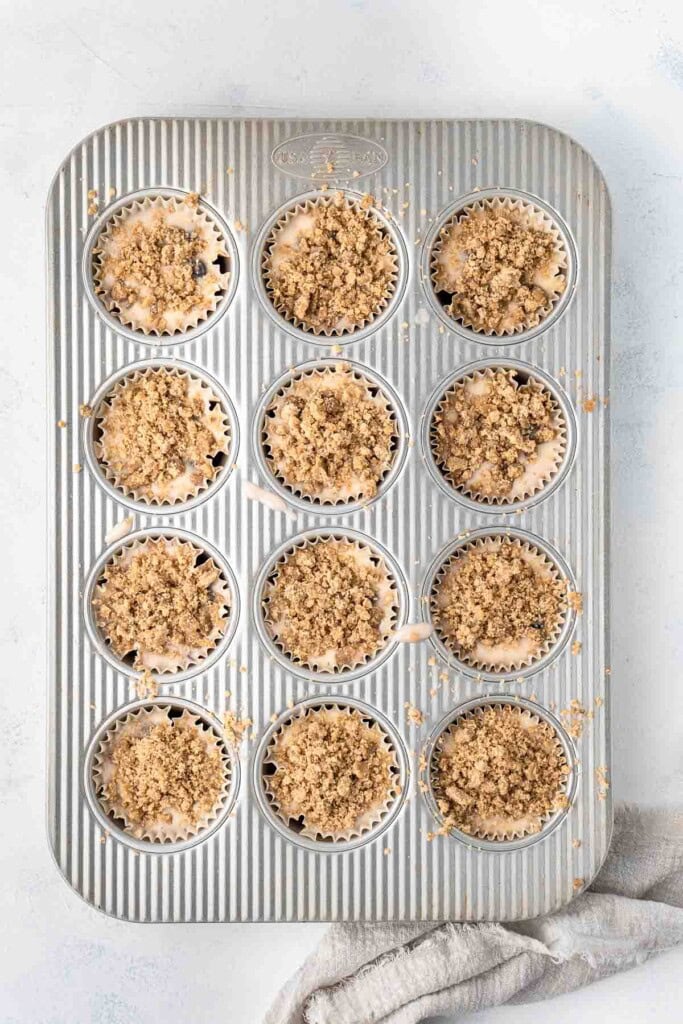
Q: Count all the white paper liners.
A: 12